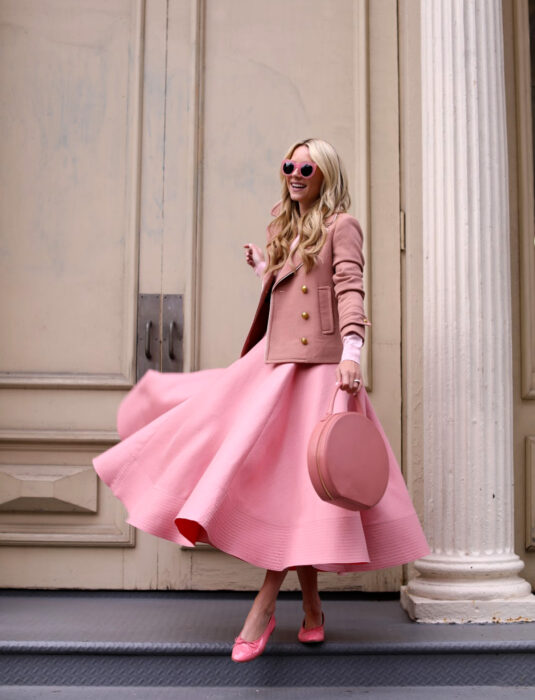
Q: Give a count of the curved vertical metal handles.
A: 2